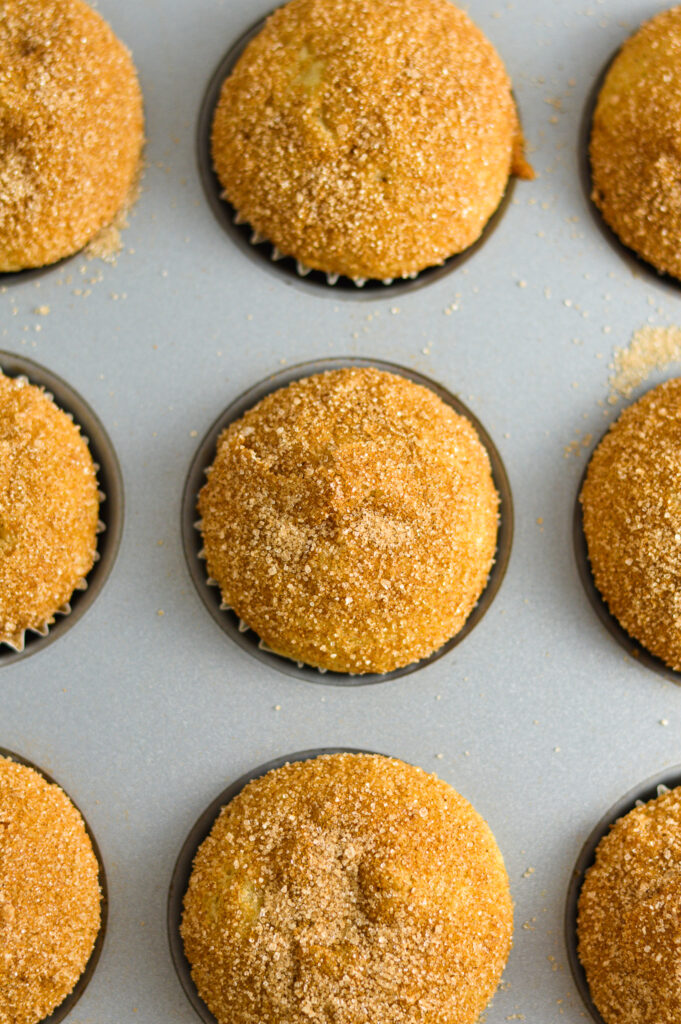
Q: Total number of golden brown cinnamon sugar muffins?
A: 9